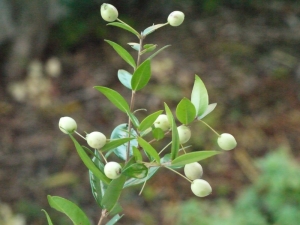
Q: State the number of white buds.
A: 10